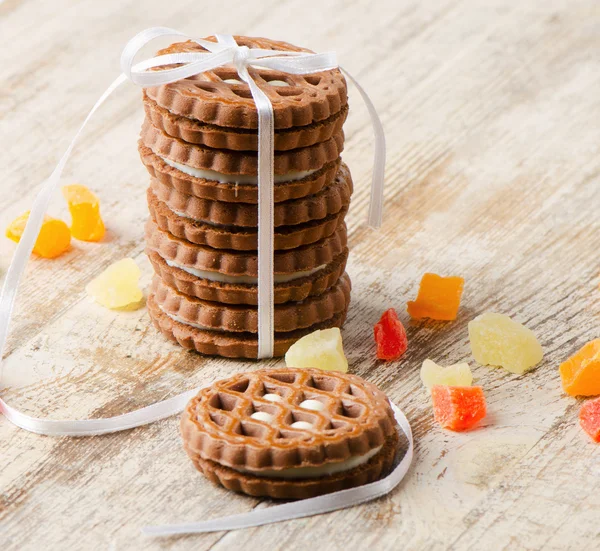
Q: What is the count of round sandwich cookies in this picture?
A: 6